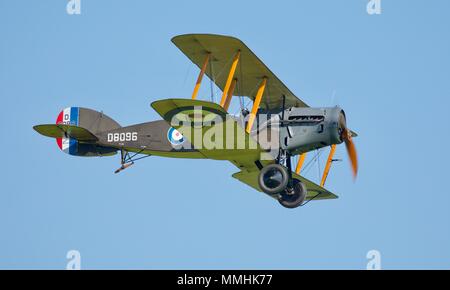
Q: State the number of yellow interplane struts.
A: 6